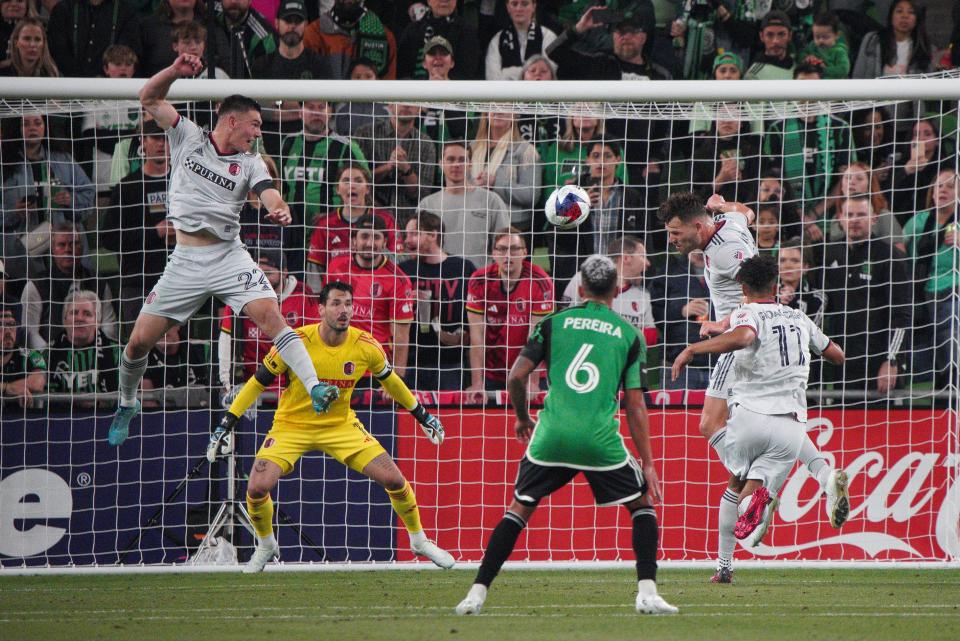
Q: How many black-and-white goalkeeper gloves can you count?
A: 2